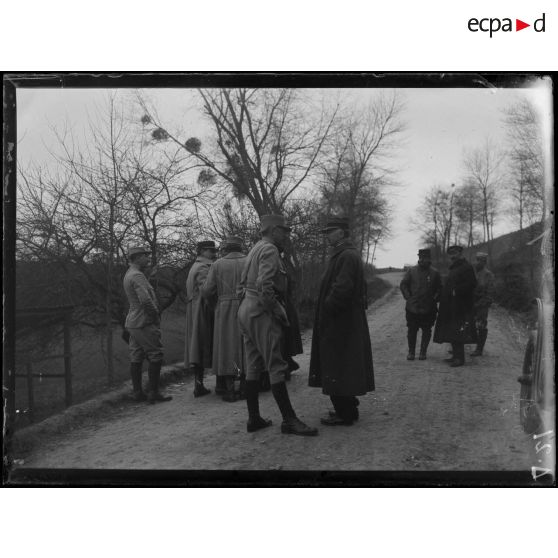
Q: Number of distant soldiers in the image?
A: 3